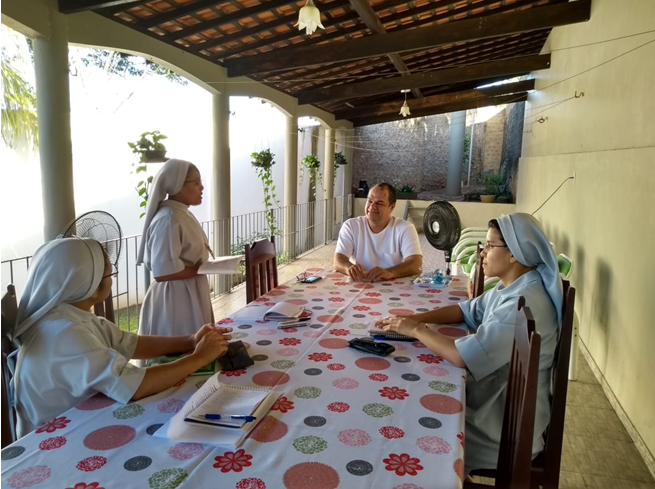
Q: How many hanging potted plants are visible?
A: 4